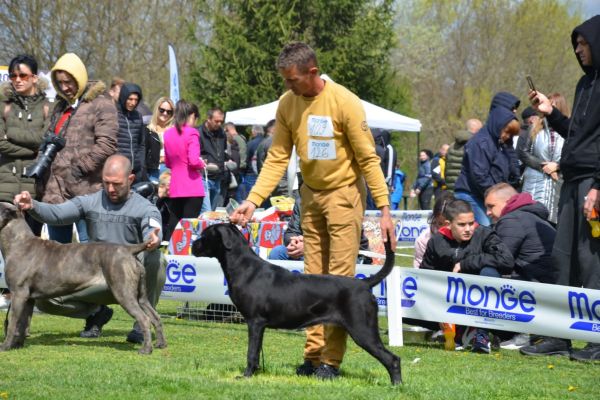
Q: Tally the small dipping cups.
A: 0